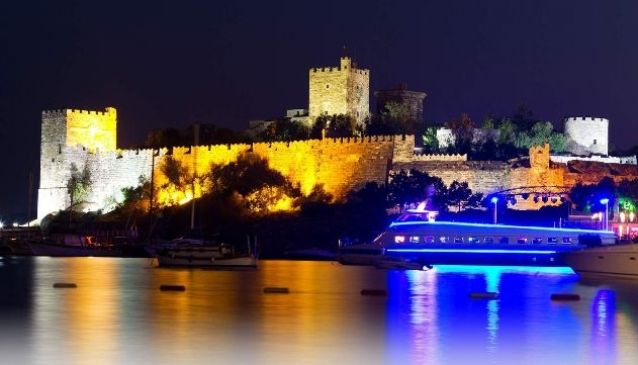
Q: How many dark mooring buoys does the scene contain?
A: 6